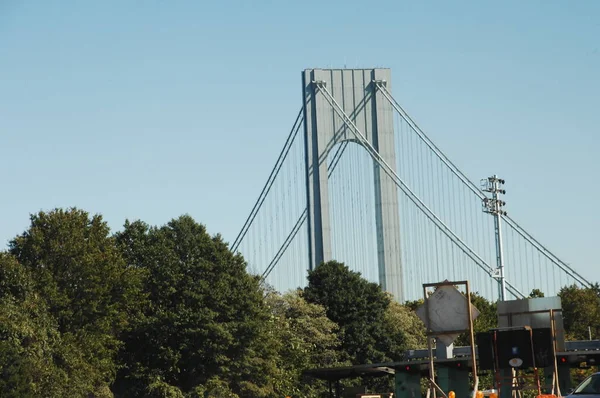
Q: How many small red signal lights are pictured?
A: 3